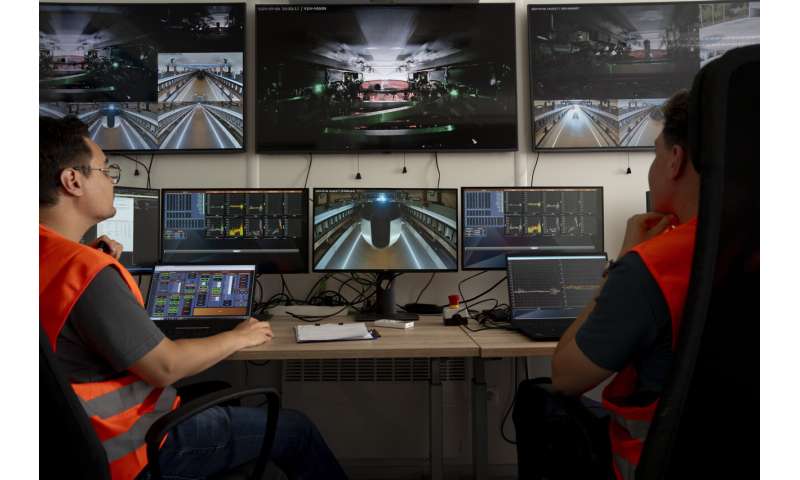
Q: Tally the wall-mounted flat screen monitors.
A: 3